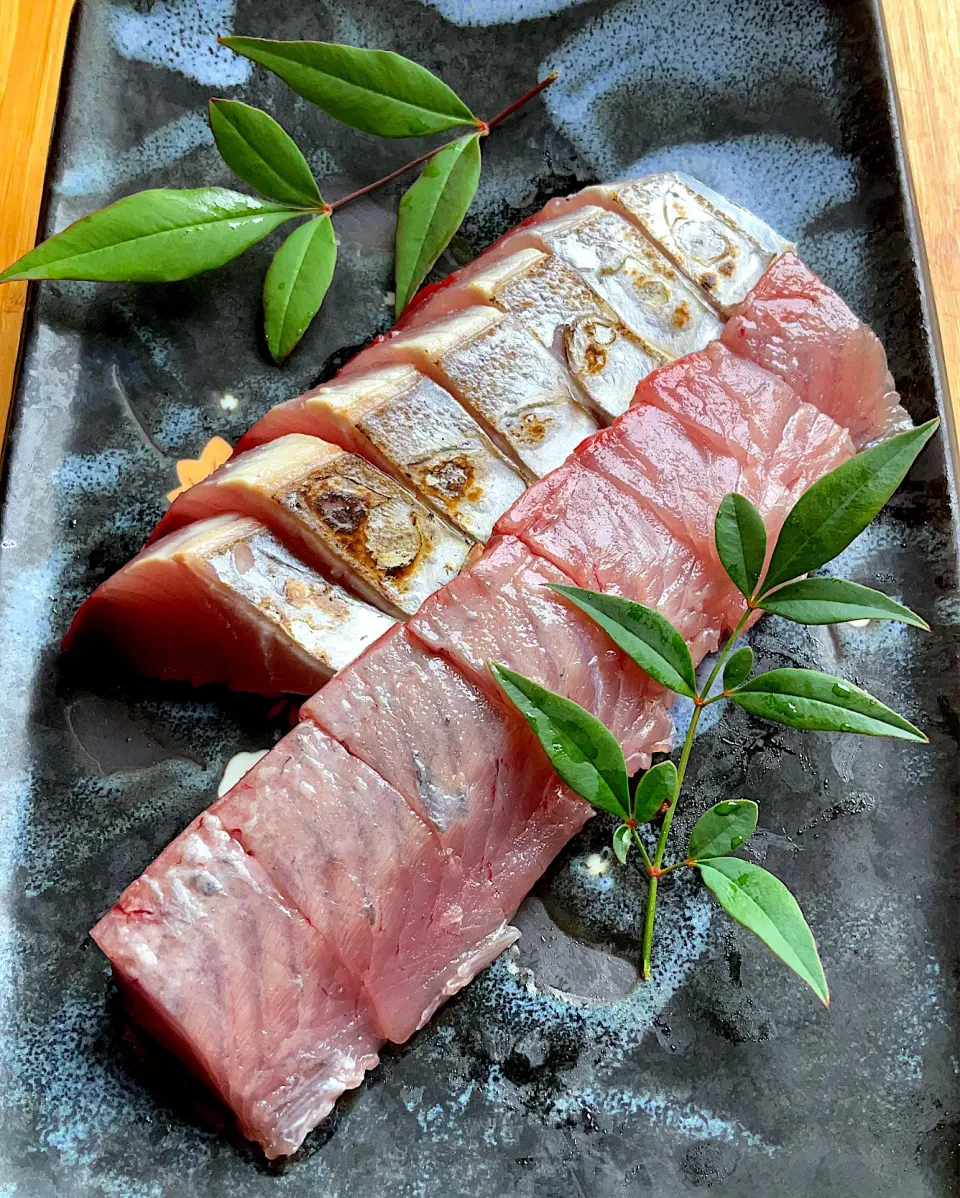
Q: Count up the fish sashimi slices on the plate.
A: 15